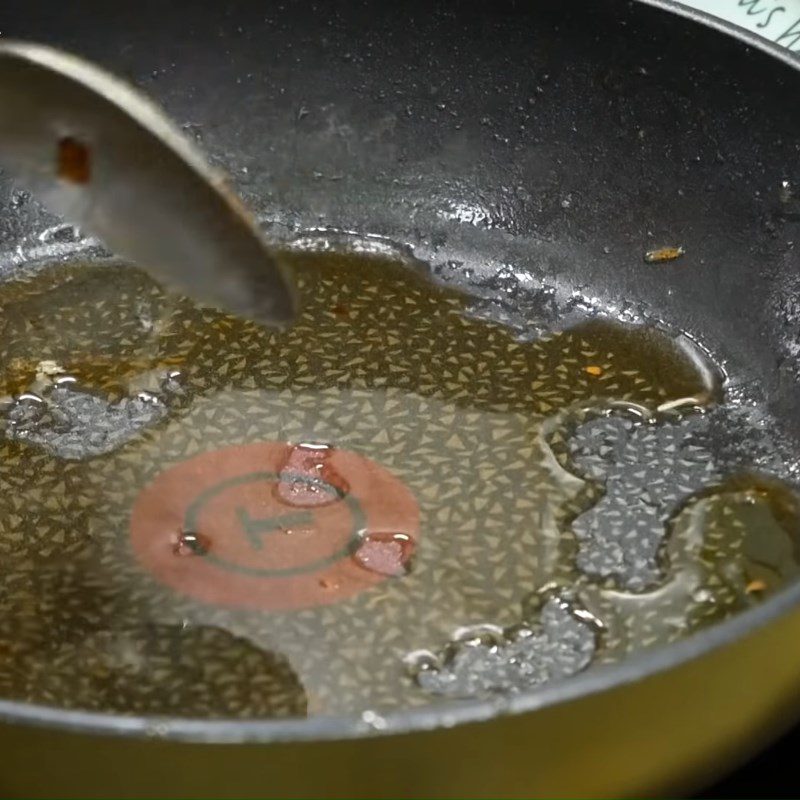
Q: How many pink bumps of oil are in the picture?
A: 3